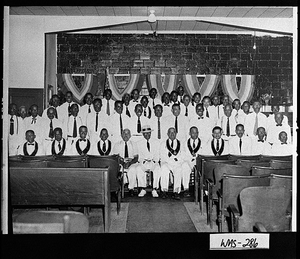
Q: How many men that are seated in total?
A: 12